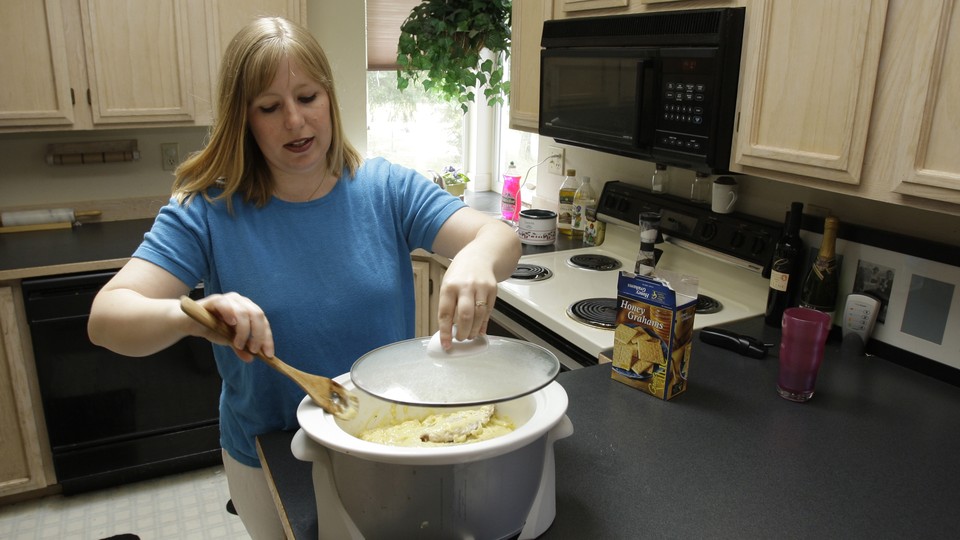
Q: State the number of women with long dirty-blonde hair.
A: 1